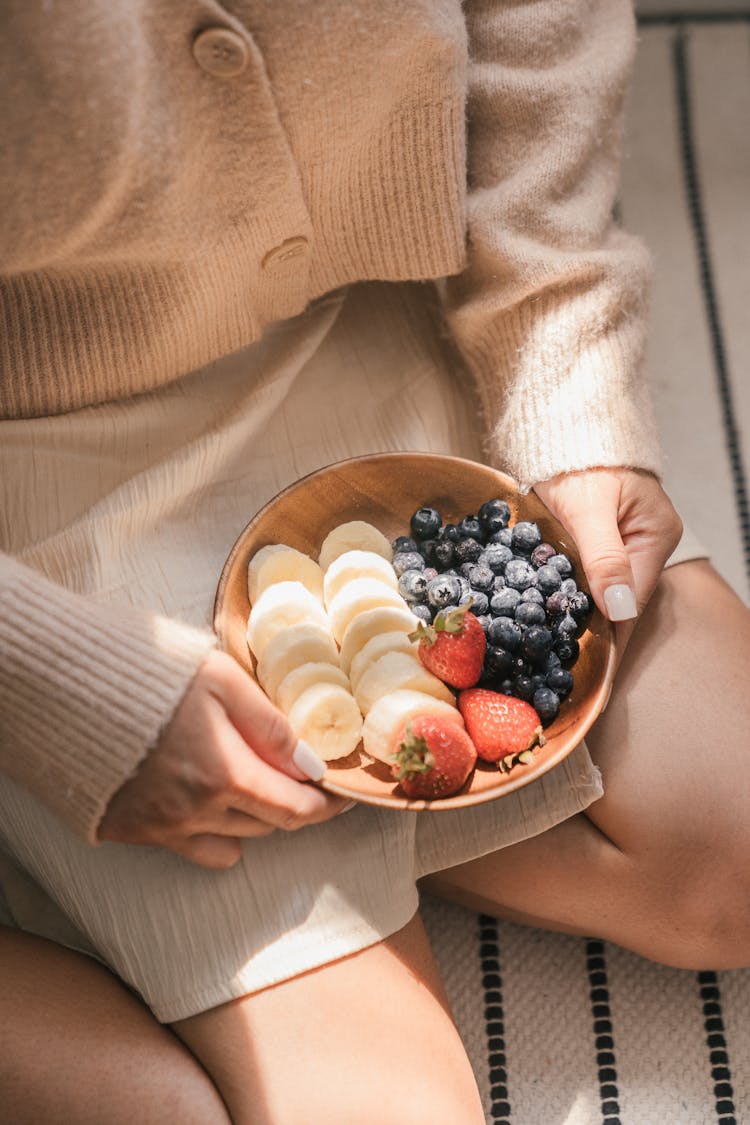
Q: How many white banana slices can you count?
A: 12